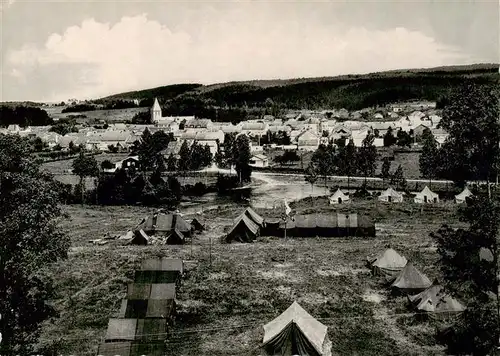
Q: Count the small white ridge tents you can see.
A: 4